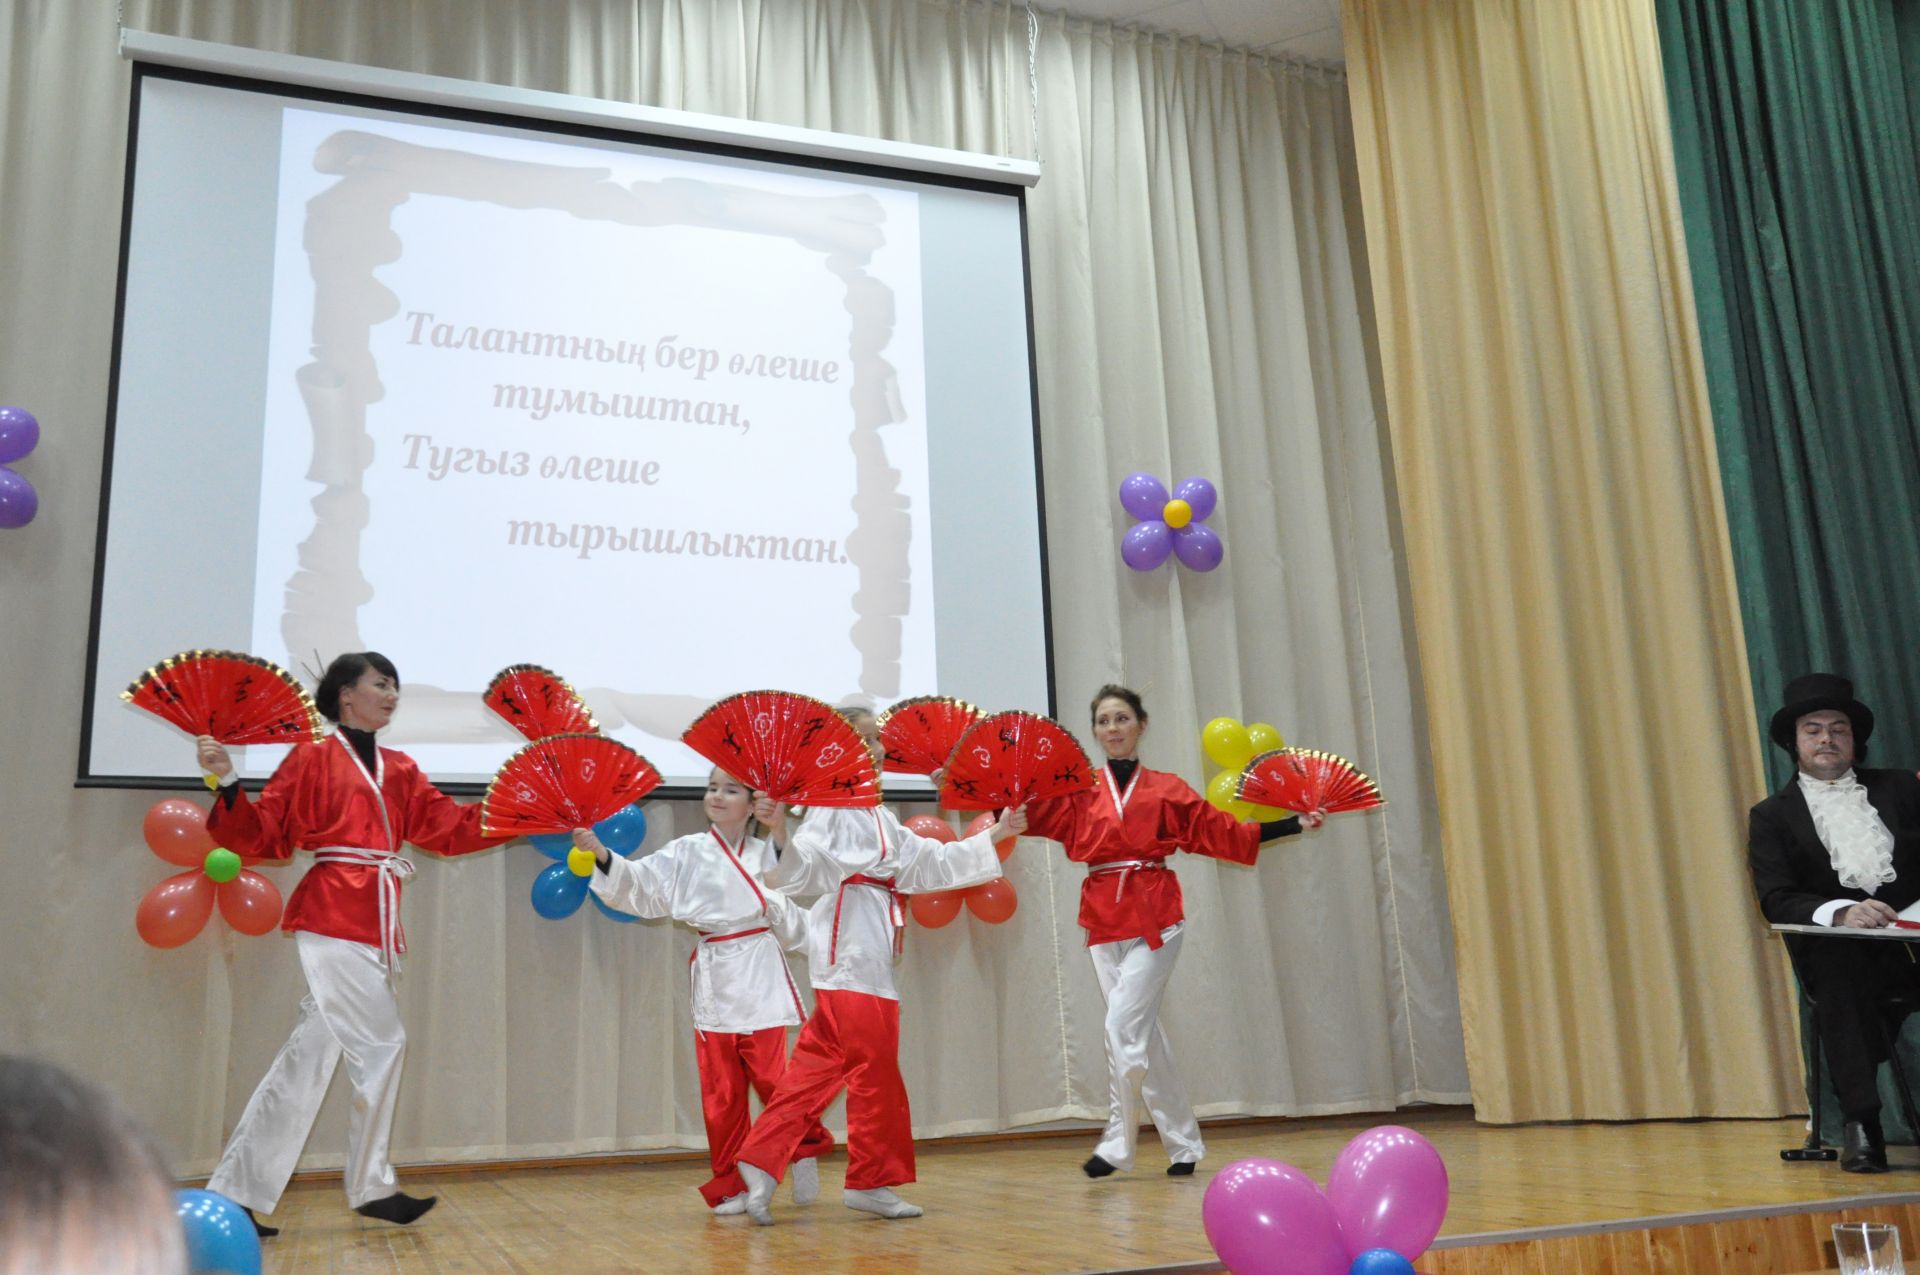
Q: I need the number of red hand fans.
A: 7